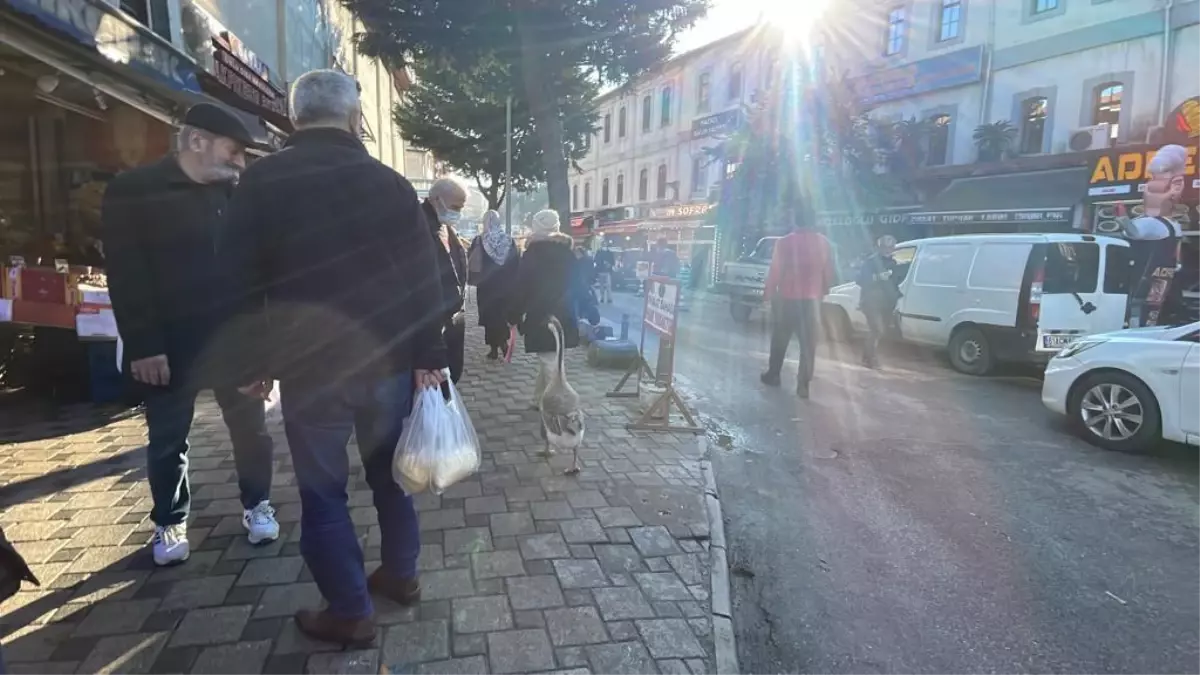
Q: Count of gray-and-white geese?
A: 1